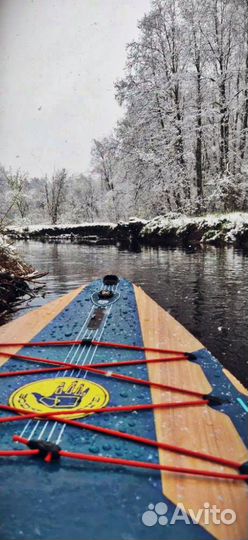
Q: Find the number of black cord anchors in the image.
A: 5